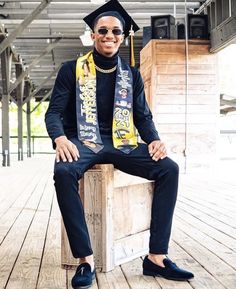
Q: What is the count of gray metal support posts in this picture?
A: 3